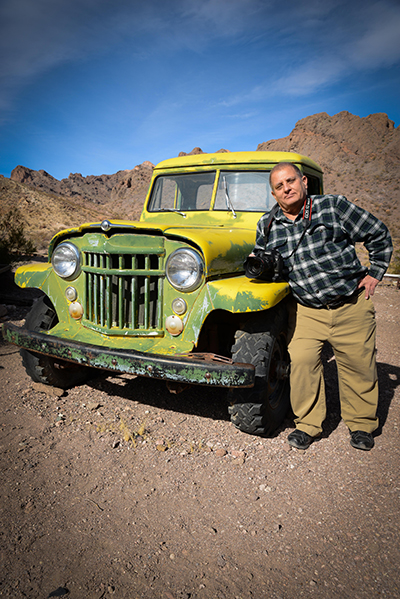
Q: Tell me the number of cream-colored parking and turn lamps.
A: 4